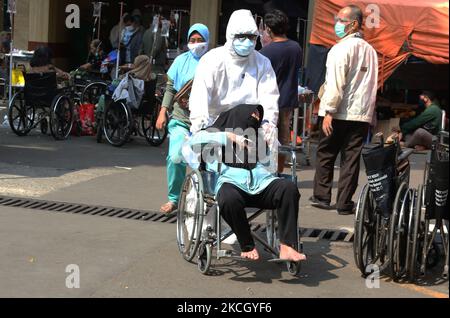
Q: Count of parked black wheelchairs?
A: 2